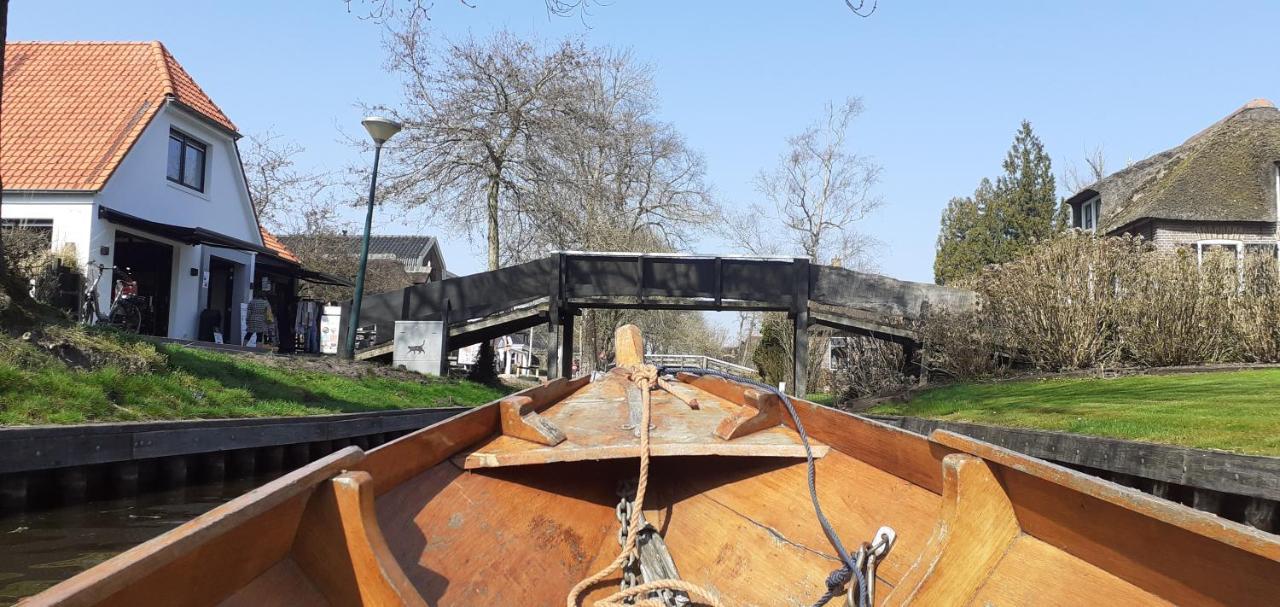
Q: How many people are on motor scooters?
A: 0